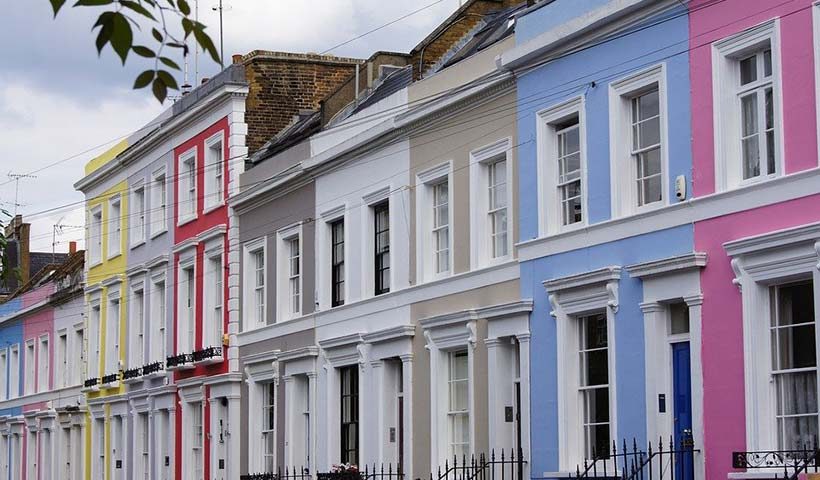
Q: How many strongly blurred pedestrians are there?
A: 0